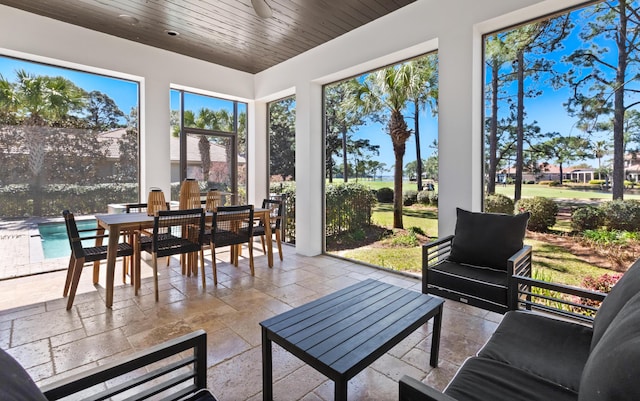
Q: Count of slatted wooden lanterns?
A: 3